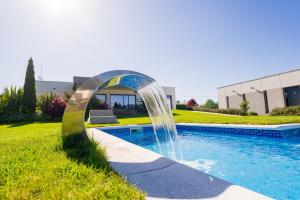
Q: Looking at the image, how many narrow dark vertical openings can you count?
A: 3